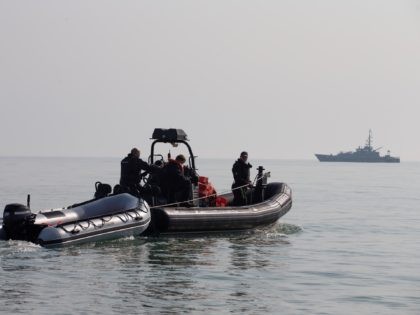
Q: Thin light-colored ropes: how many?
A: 1